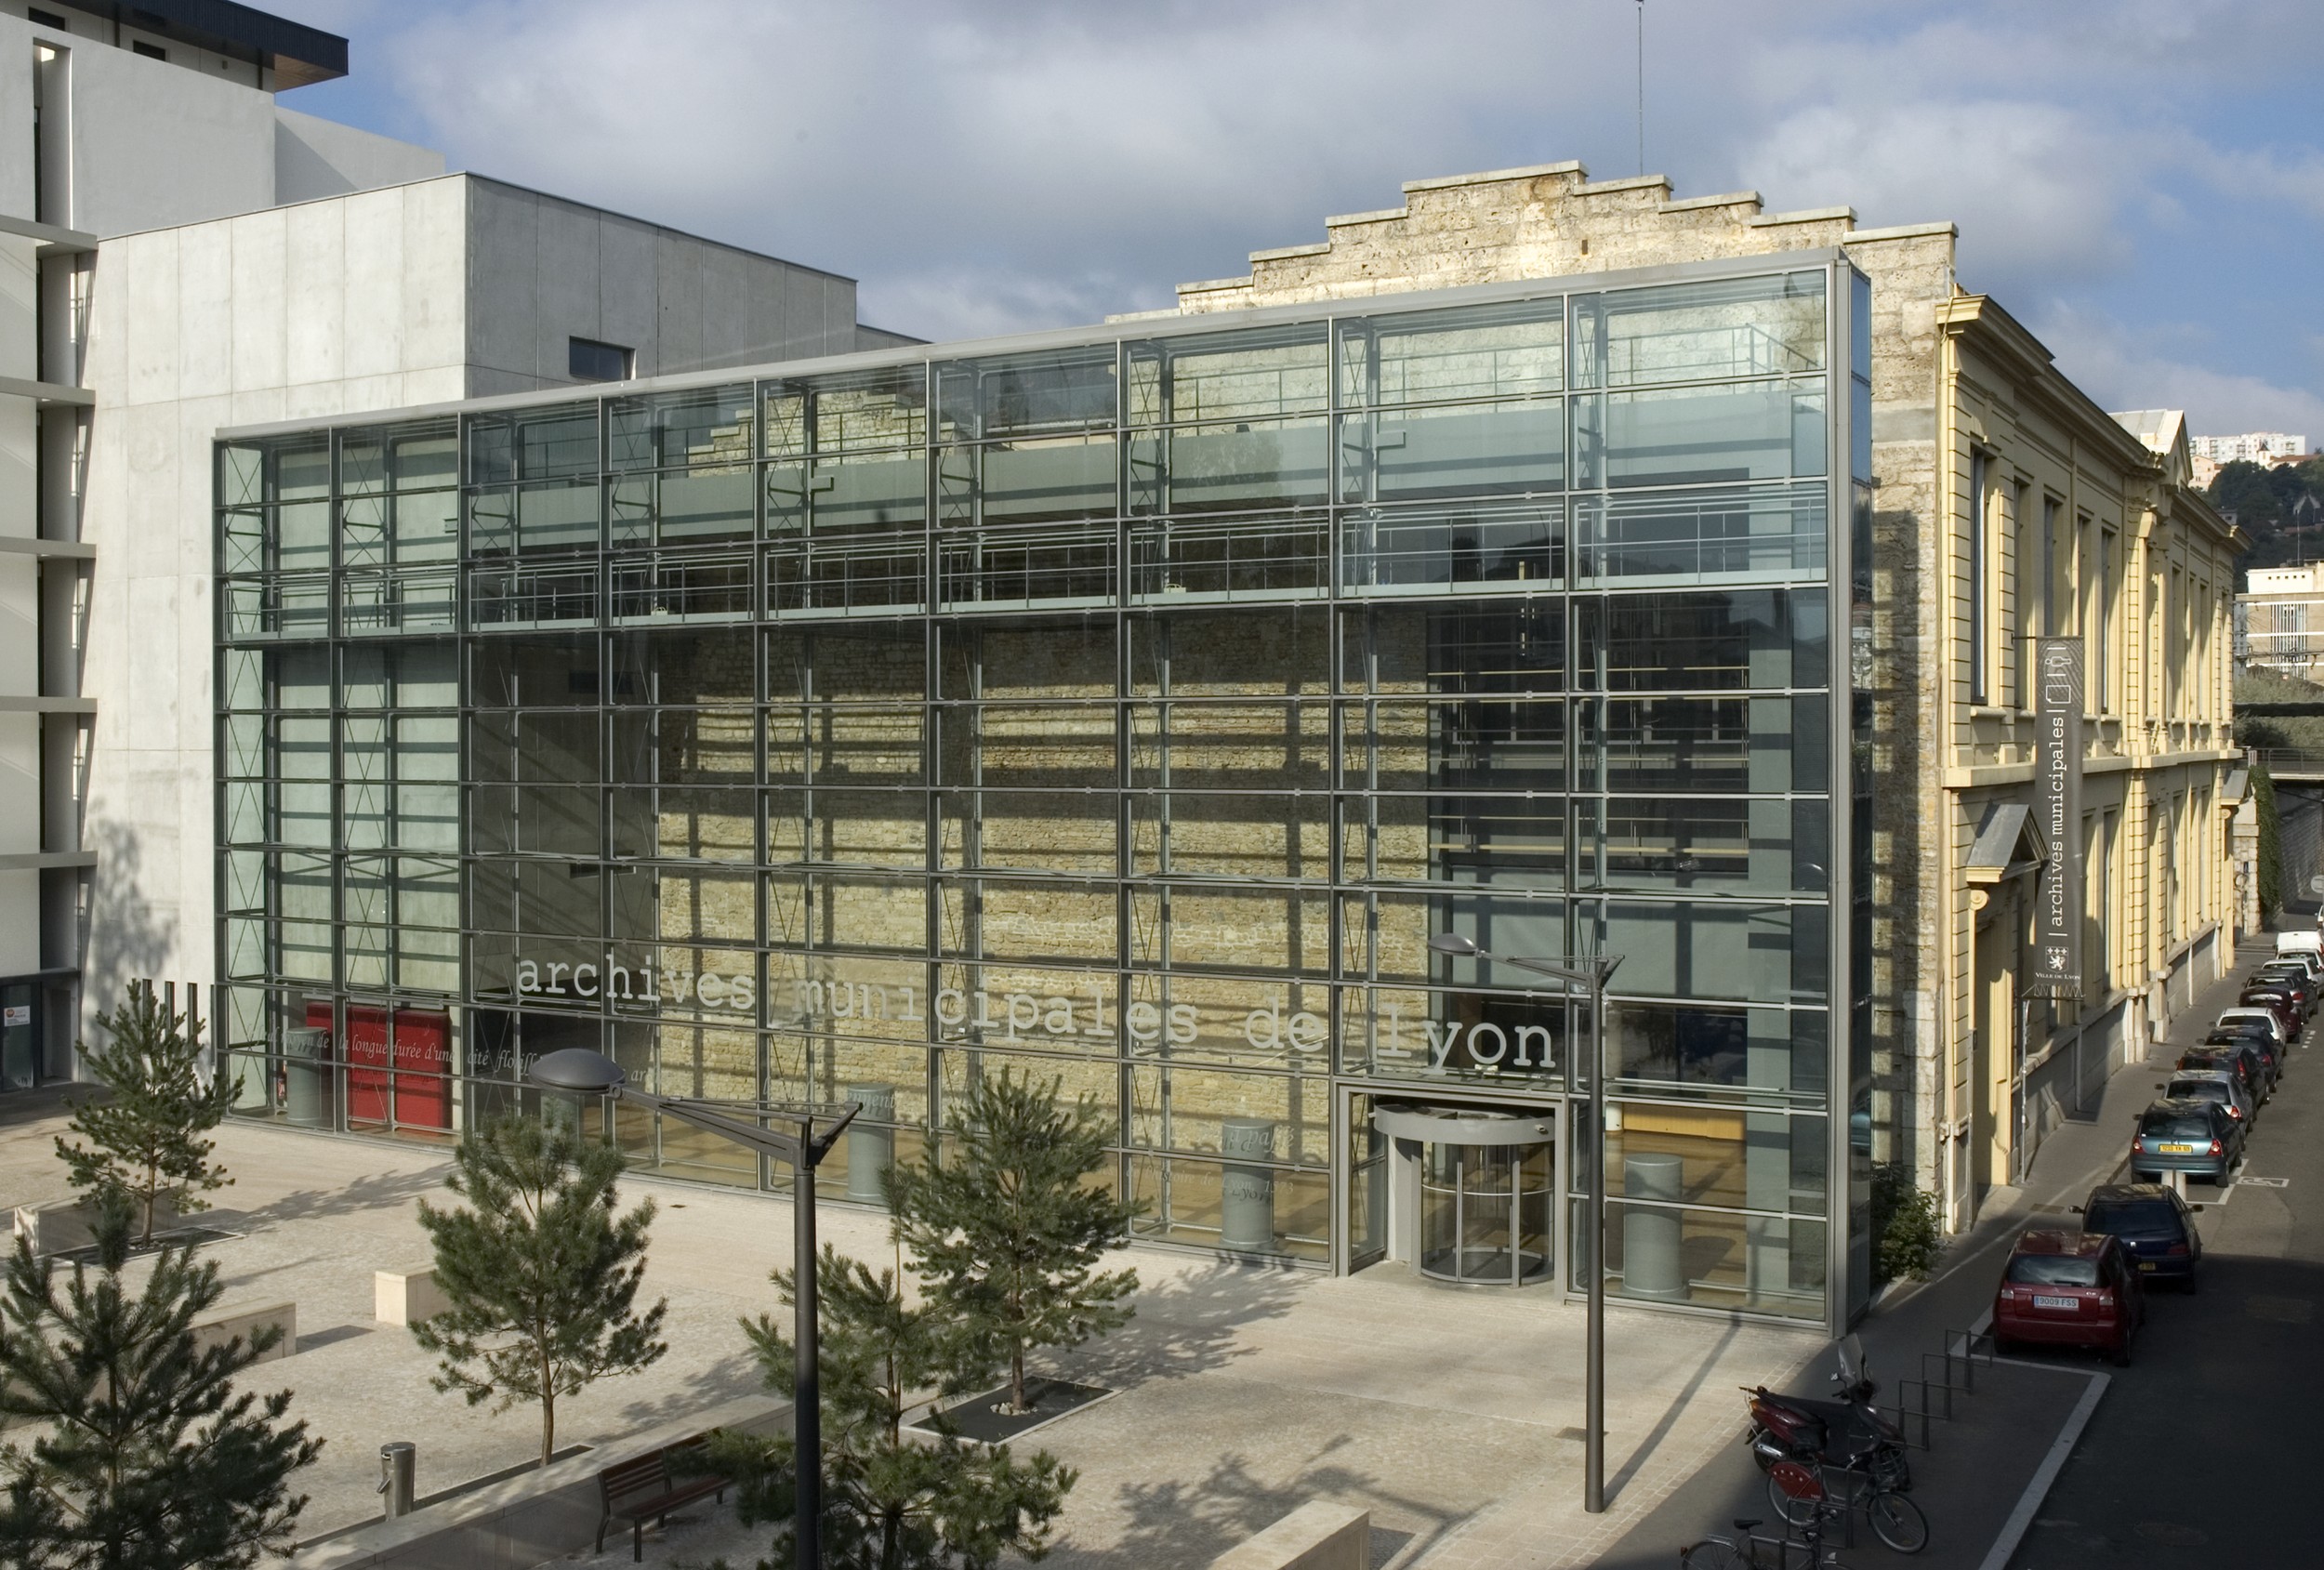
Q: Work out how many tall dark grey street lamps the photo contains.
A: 2